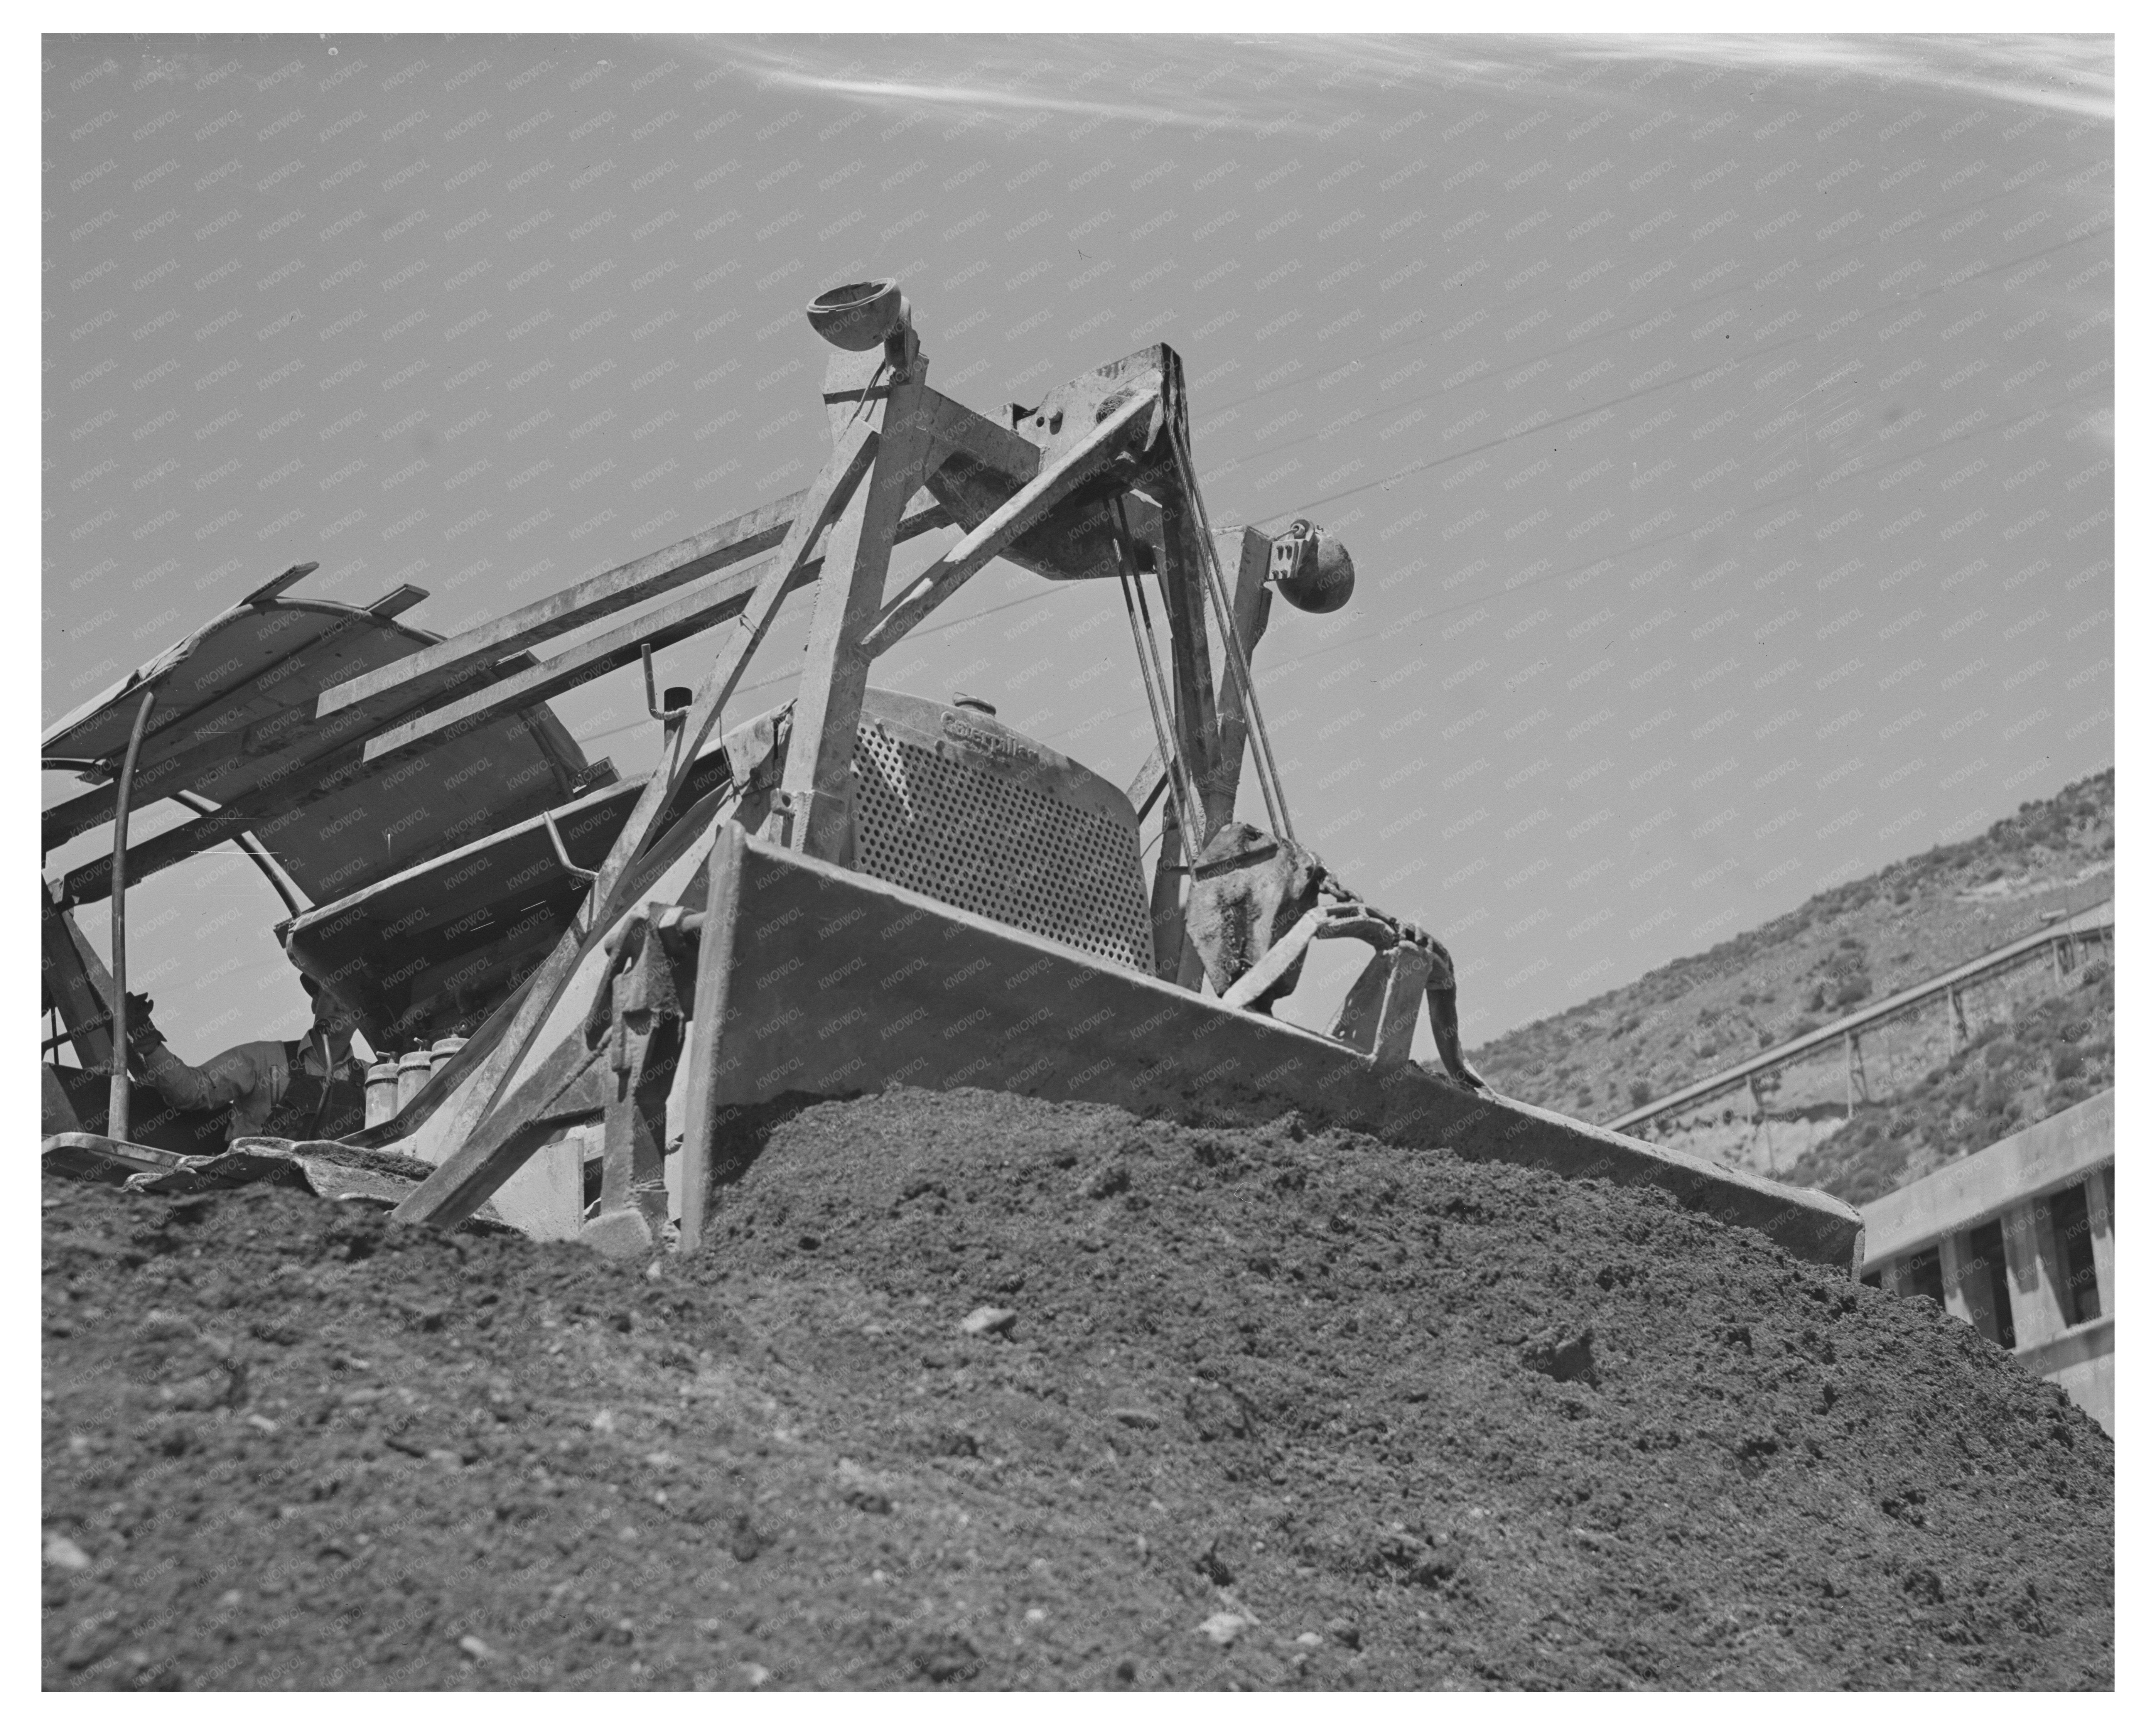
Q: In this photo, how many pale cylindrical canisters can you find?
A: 3